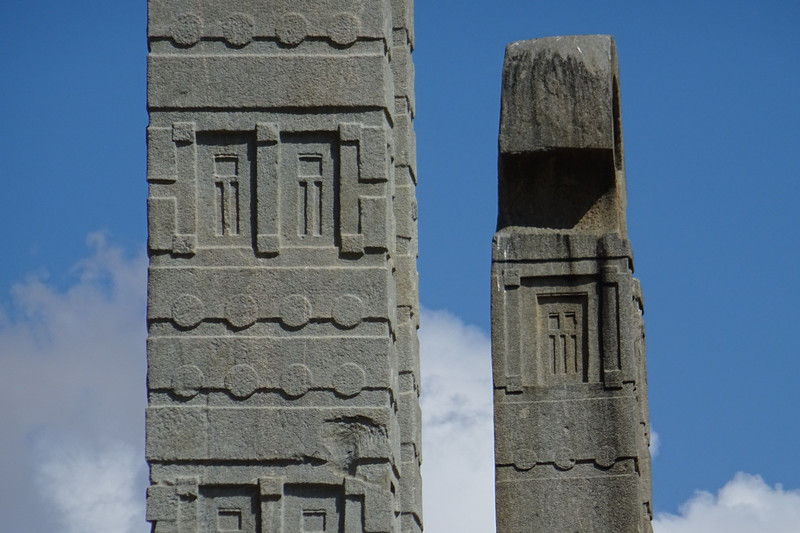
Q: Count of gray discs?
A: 15